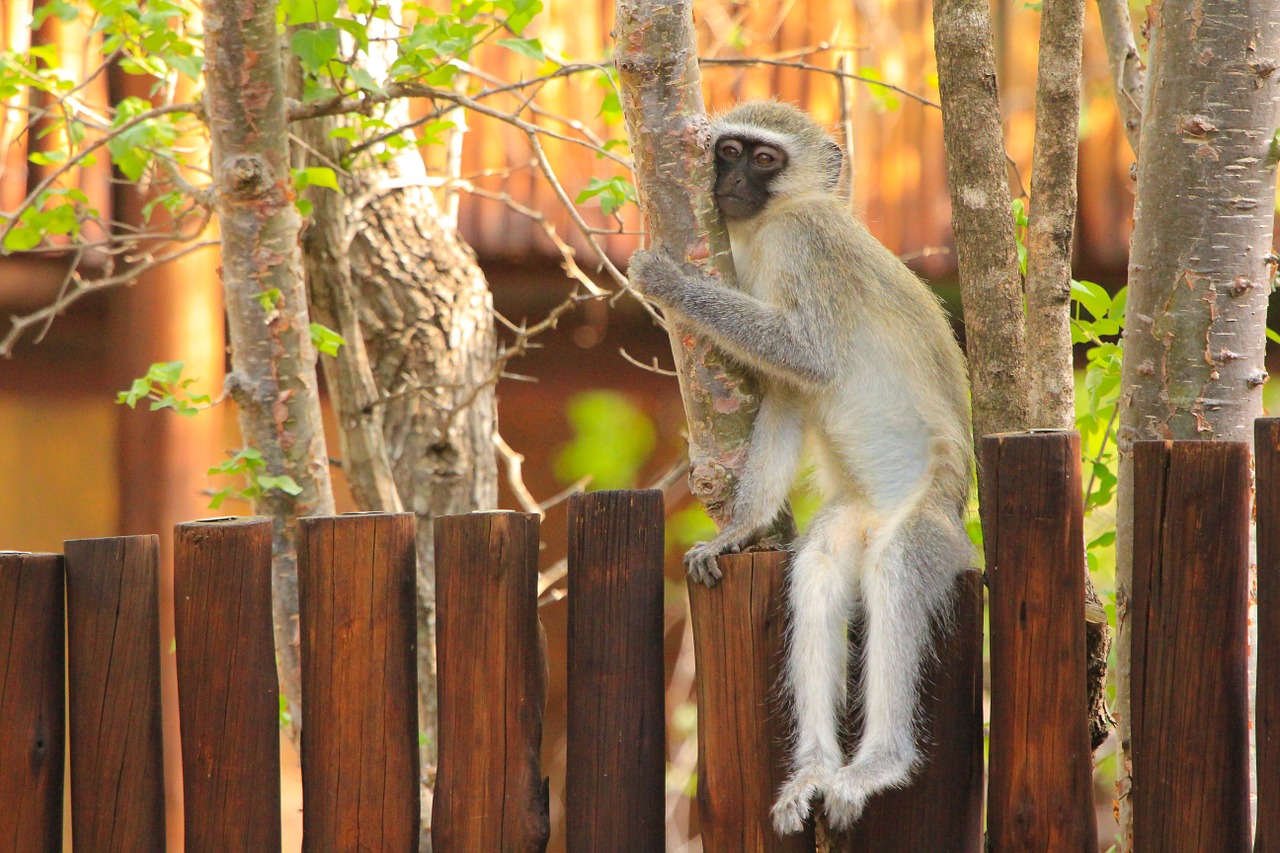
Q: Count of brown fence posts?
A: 11